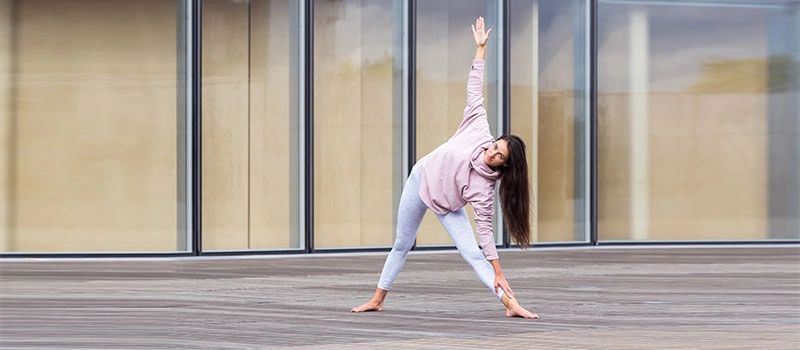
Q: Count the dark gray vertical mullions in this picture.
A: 5